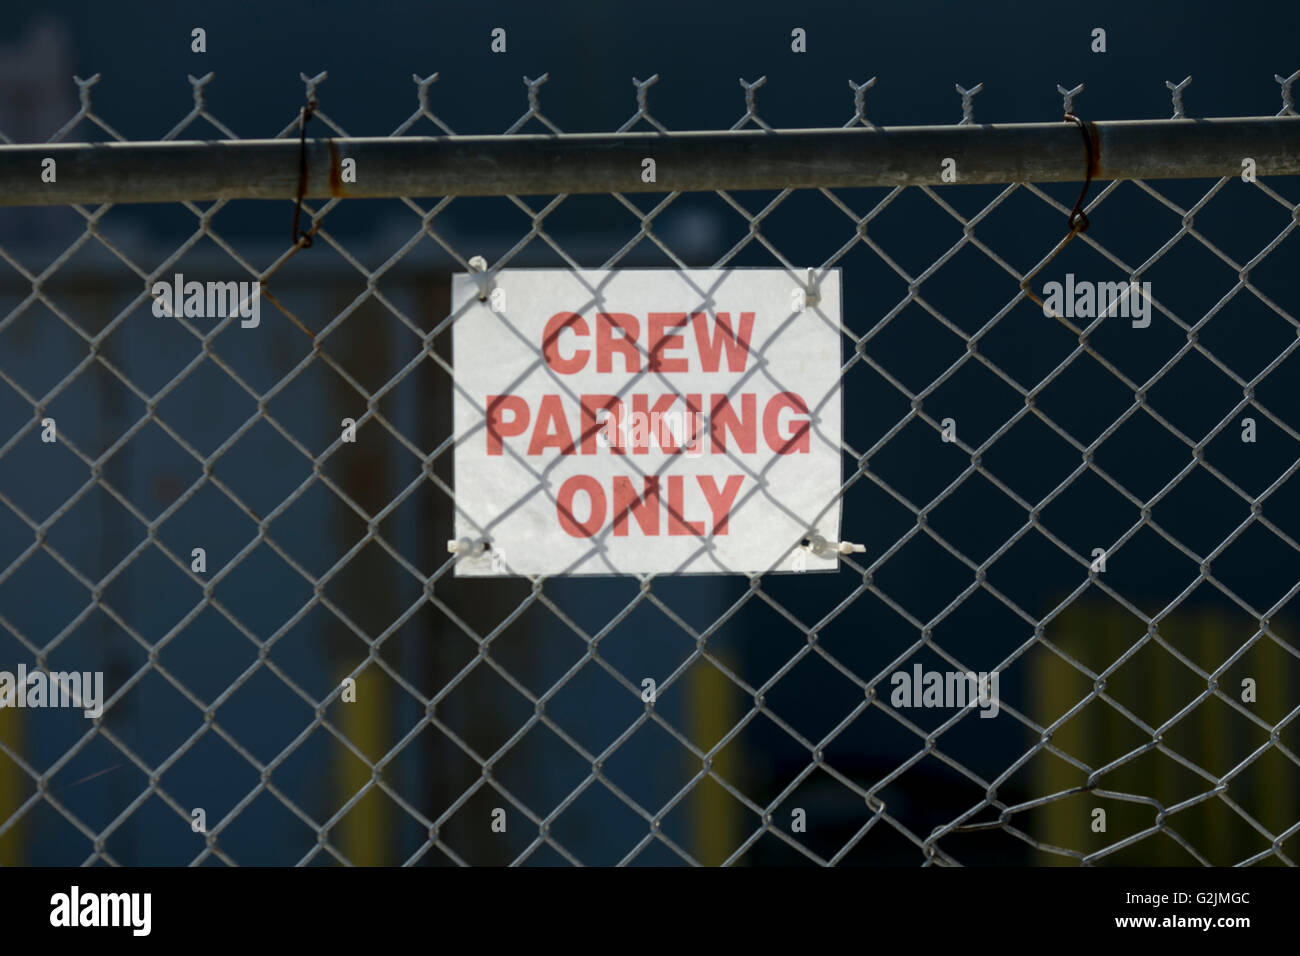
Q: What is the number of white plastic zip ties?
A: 4